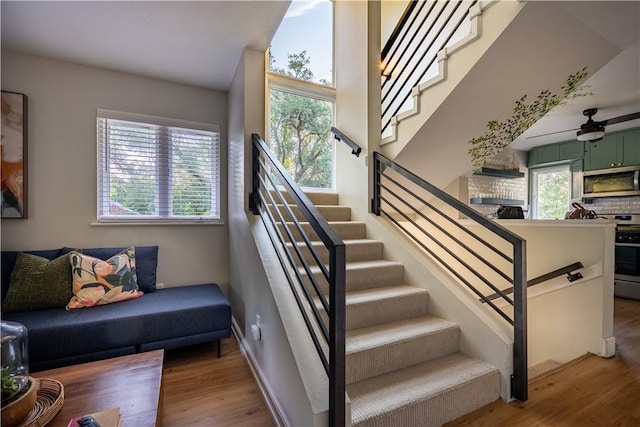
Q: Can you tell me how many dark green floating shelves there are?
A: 2